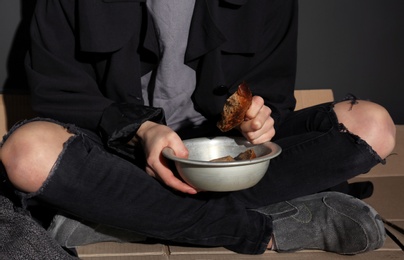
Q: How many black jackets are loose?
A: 1